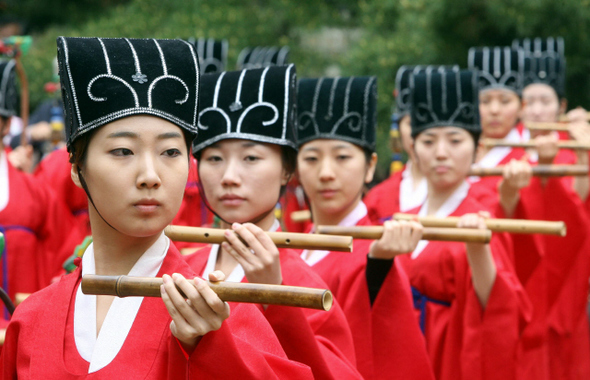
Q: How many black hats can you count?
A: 11